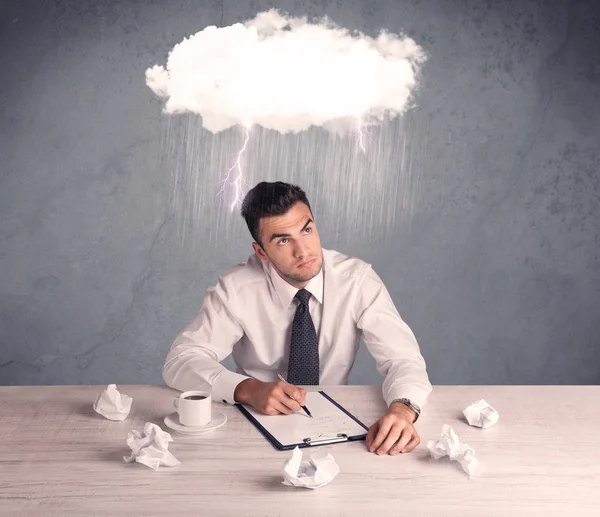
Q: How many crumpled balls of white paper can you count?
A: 5